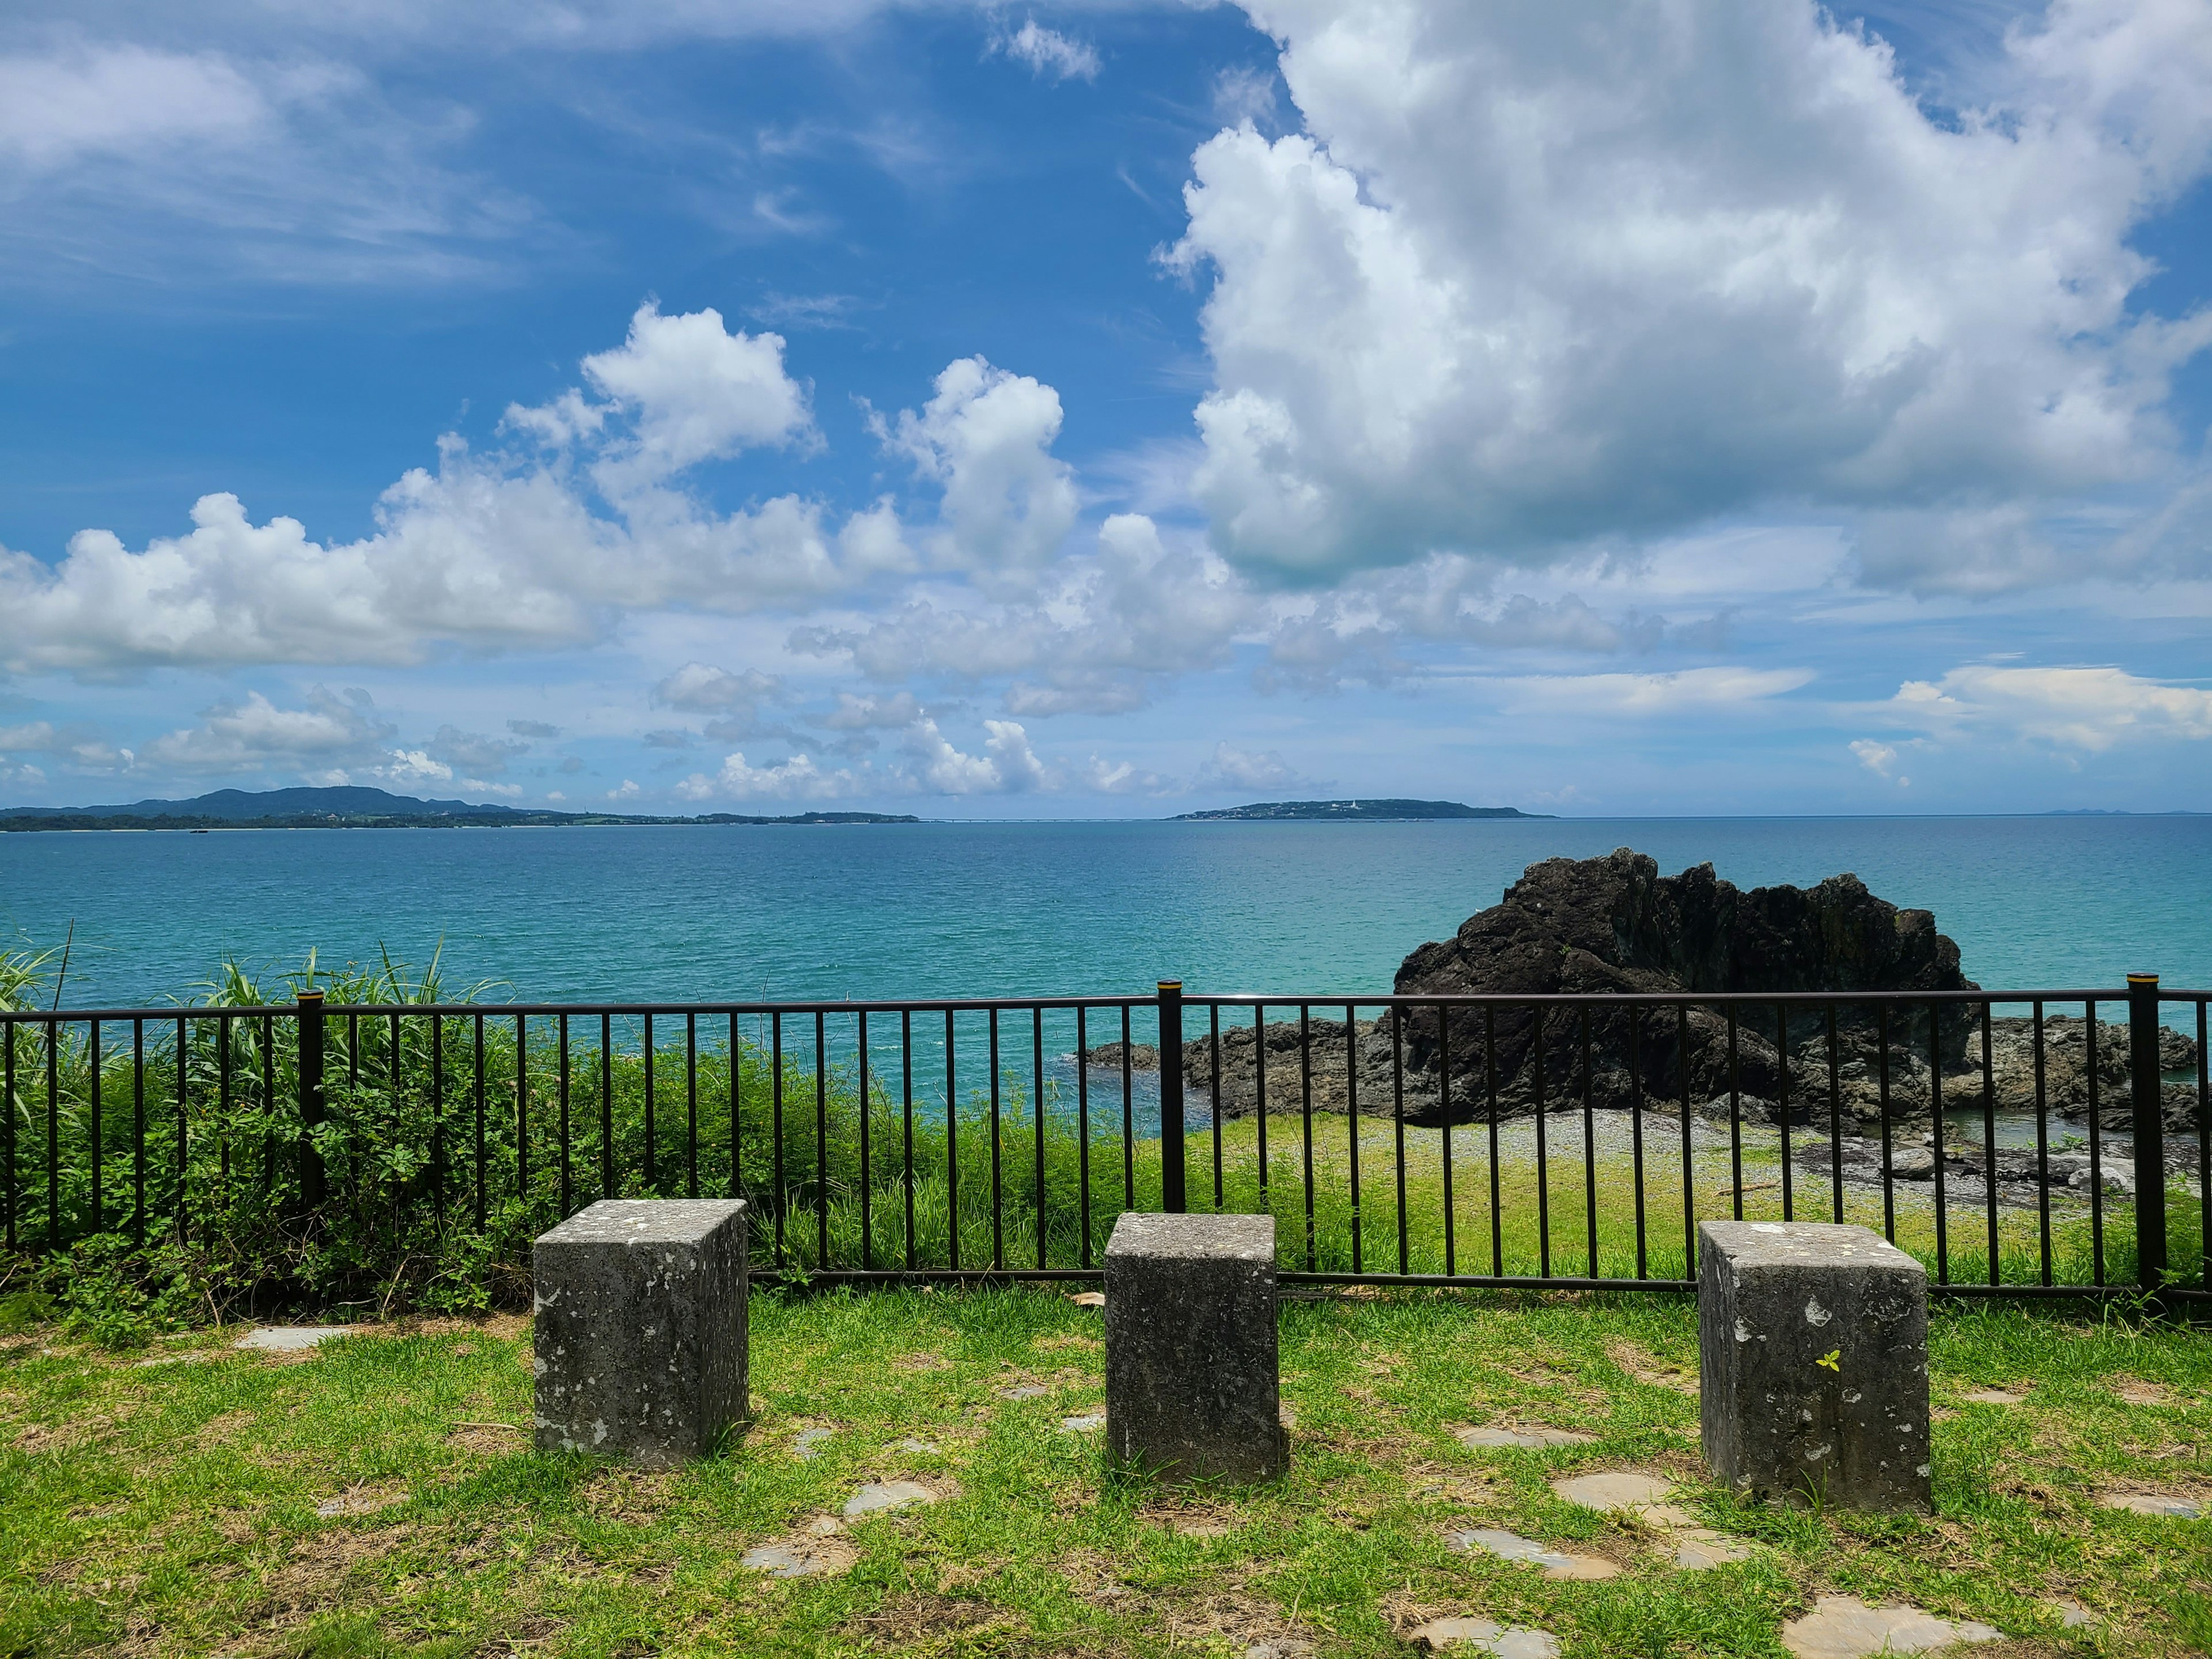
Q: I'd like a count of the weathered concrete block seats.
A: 3